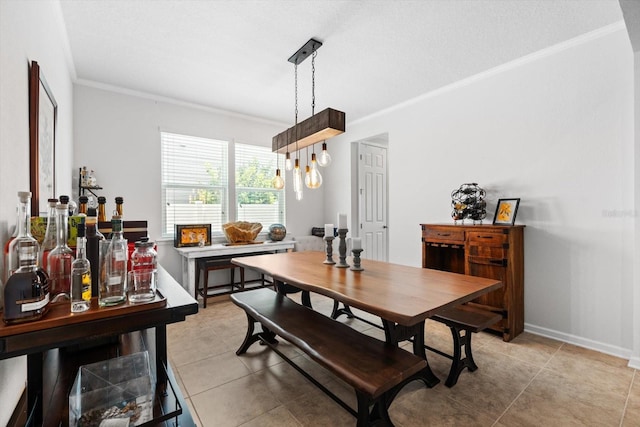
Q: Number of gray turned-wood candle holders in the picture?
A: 3